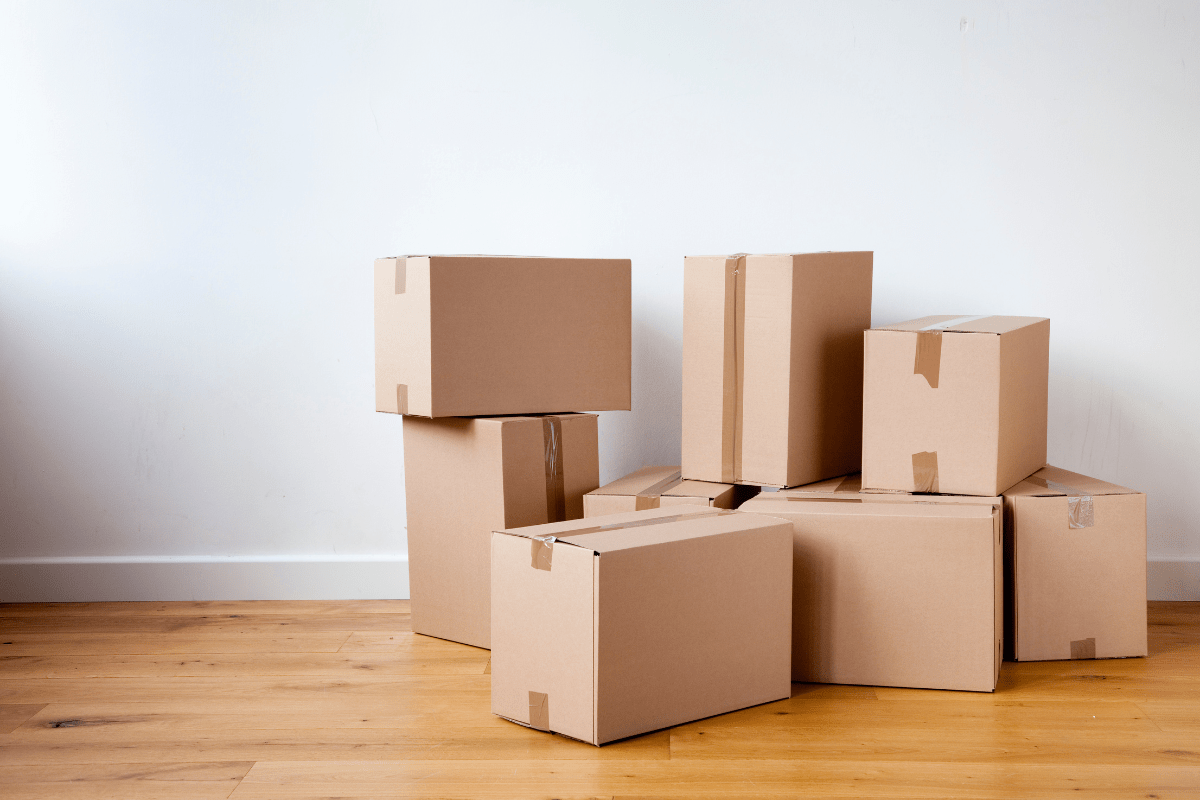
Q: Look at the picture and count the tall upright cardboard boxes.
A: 2